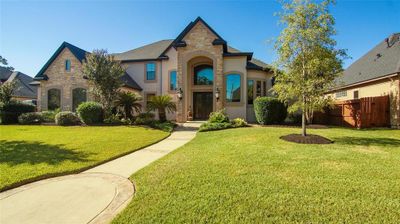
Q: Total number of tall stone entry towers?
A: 1